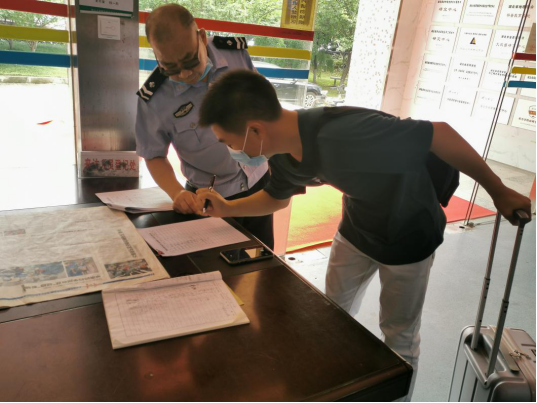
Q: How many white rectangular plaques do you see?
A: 14